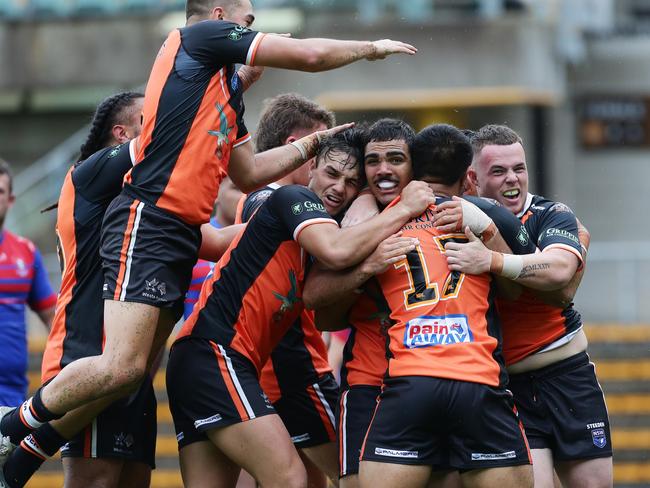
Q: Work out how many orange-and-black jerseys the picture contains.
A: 7